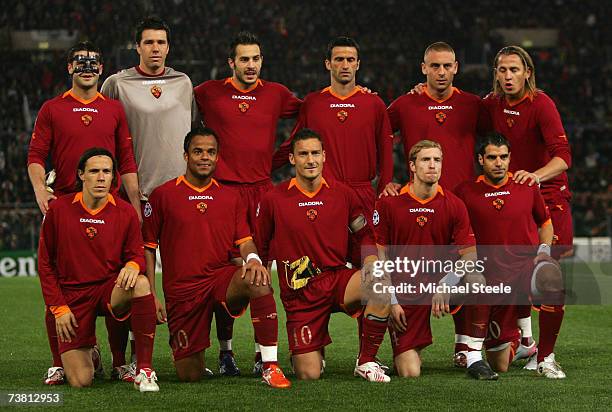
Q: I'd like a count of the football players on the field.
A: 11